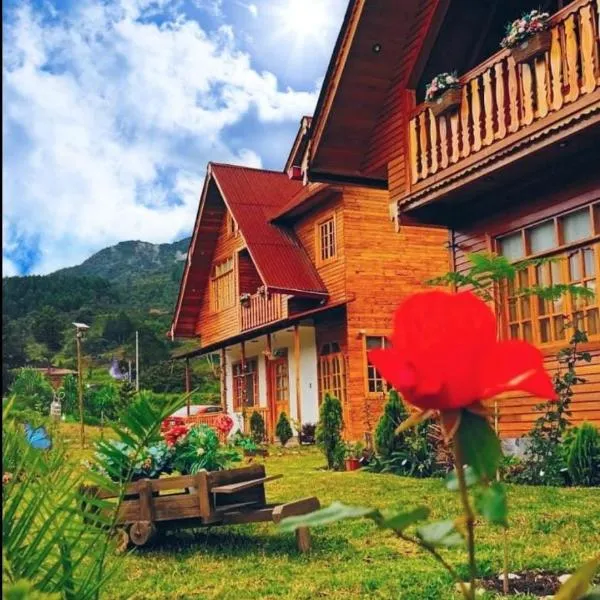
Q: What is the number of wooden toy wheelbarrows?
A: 1